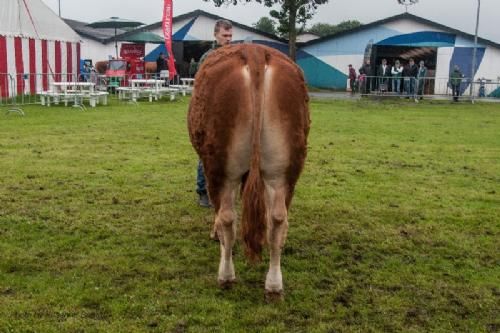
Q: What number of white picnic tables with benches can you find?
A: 3